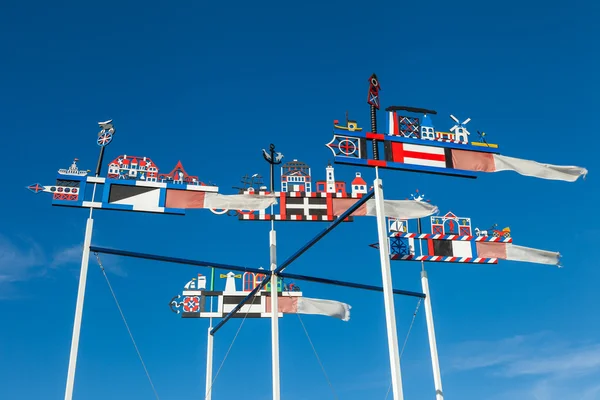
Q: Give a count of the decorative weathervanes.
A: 5